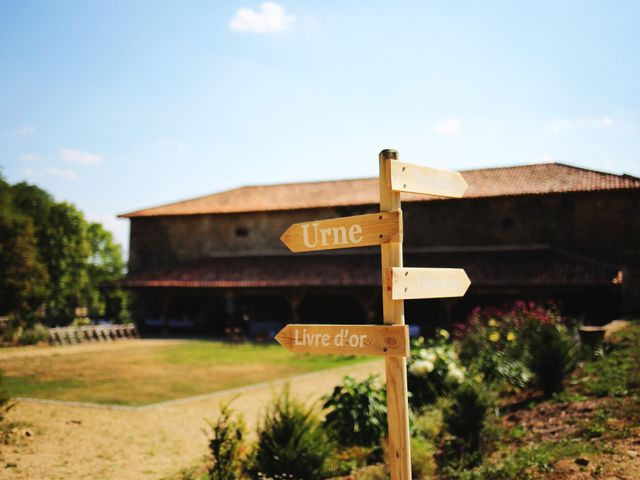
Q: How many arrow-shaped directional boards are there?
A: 4